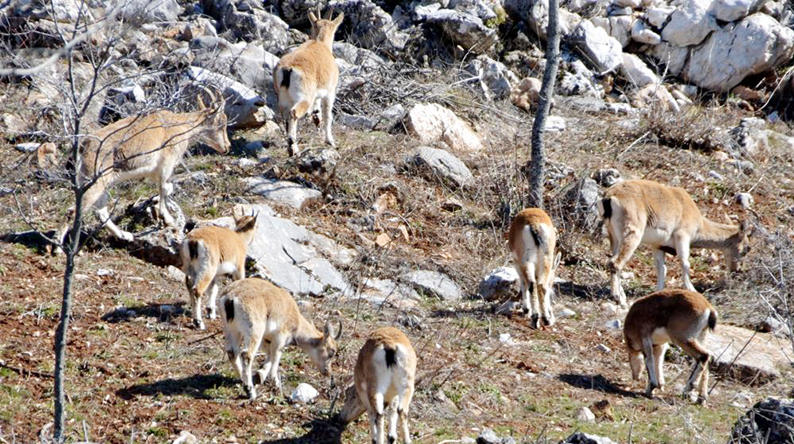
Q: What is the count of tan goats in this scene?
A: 8